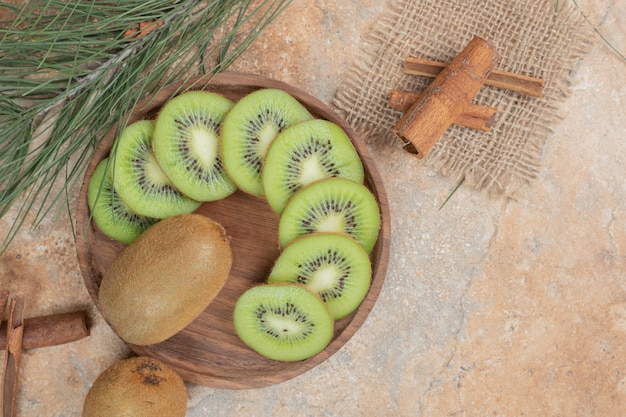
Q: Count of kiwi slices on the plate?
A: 8